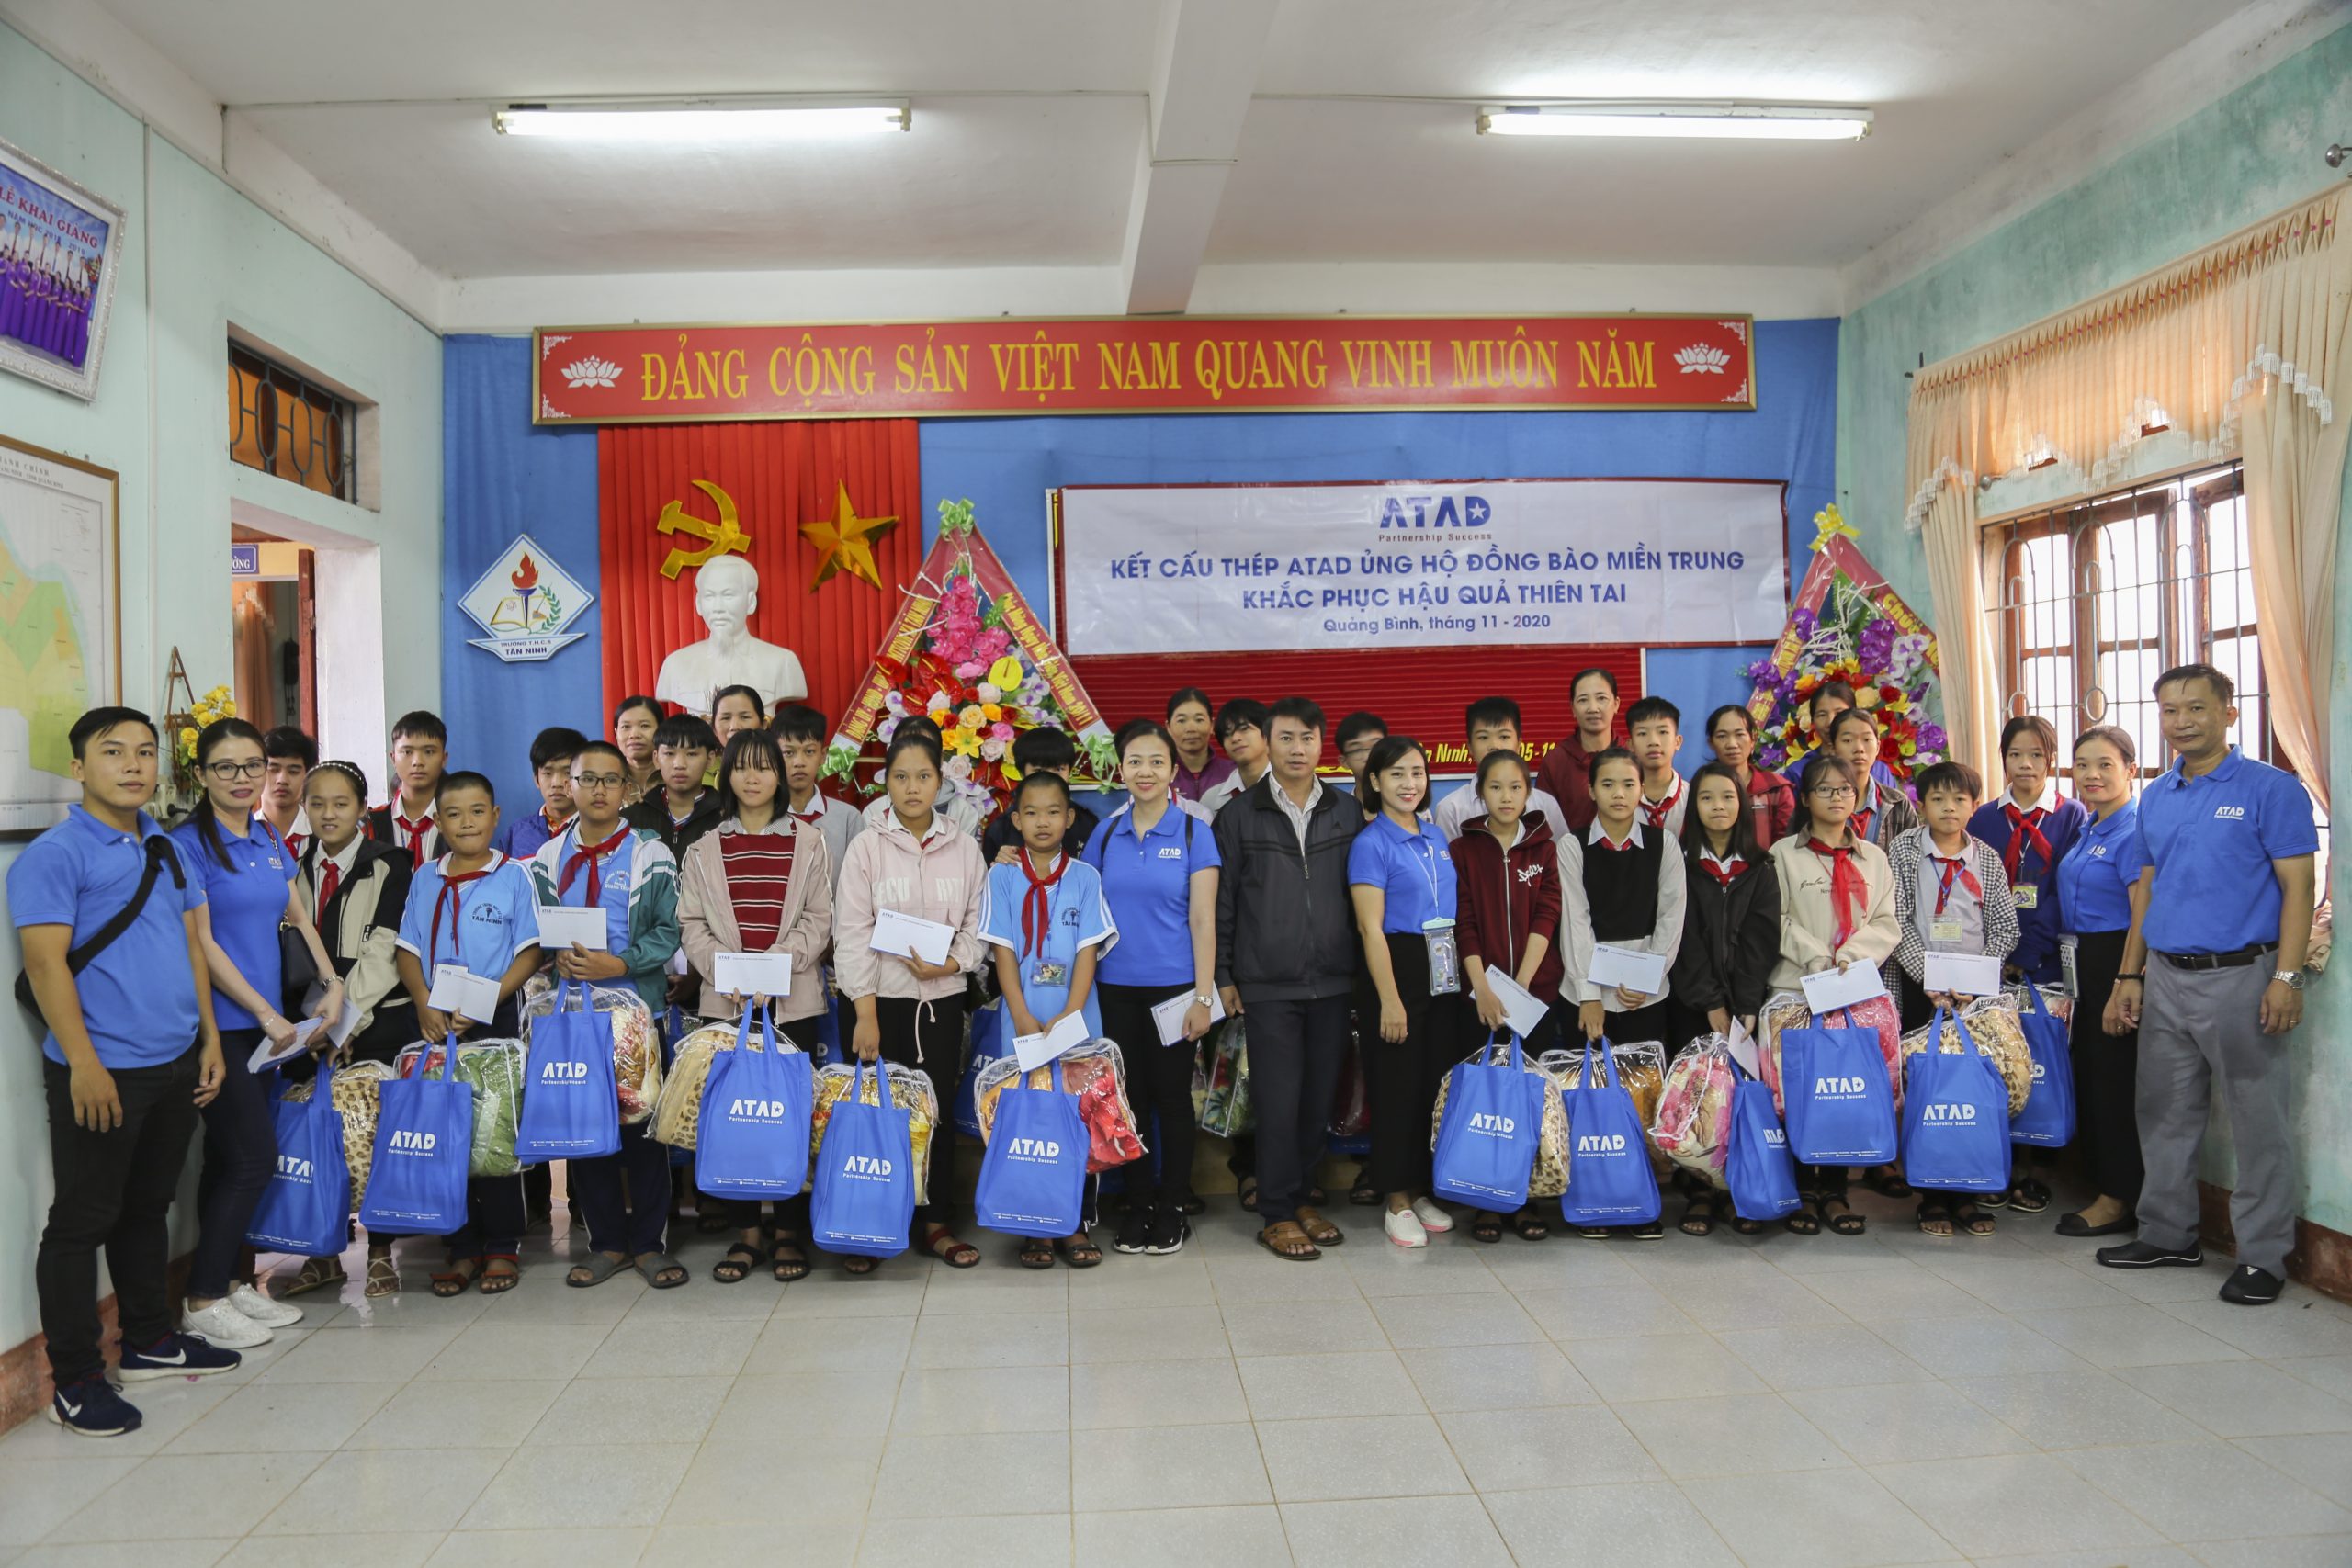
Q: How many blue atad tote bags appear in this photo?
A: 14